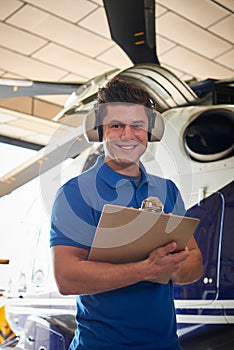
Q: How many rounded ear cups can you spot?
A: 2